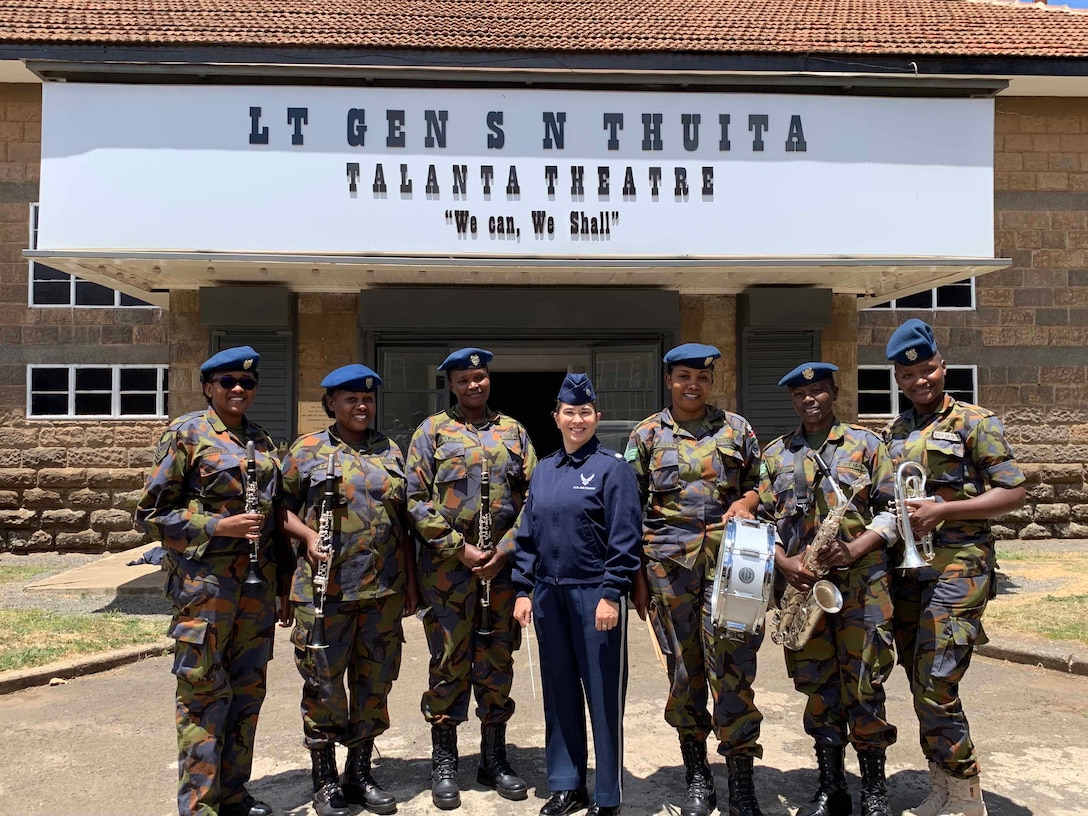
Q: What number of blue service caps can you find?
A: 7